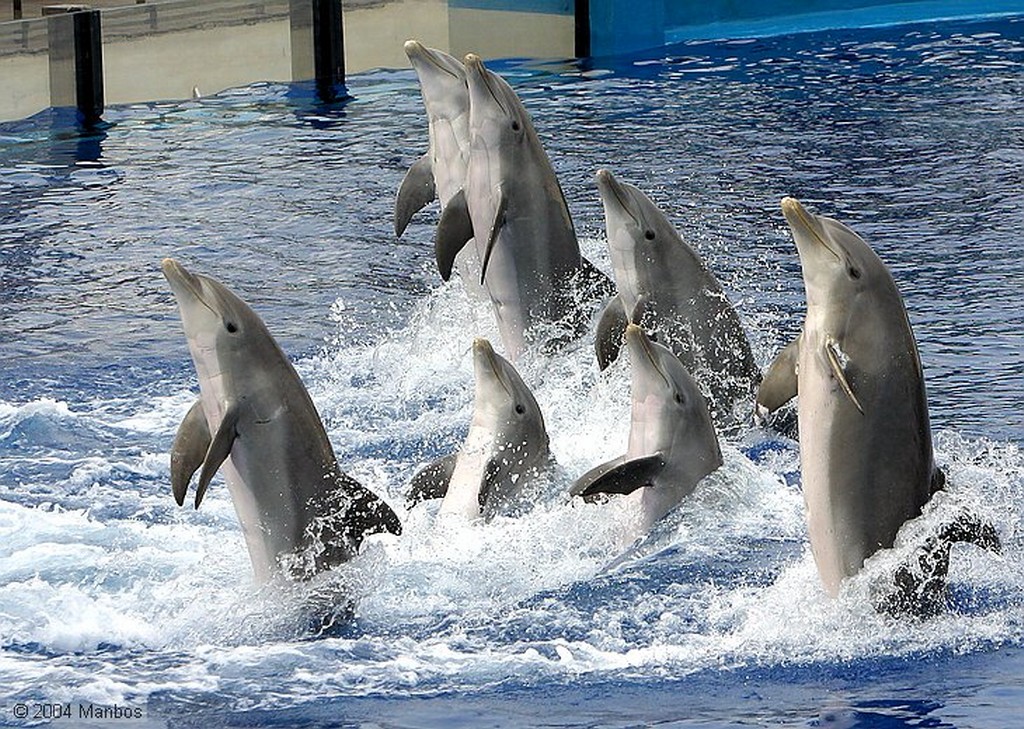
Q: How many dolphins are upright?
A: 7